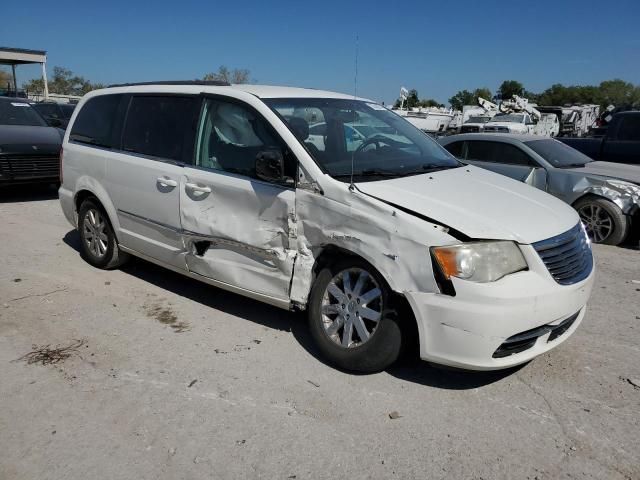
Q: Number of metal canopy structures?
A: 1